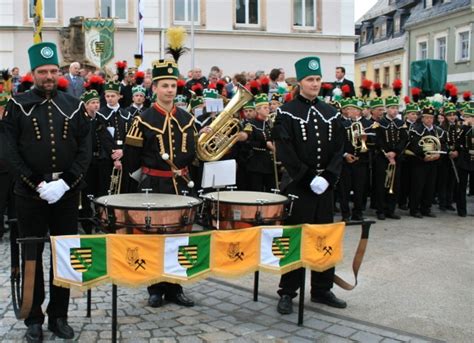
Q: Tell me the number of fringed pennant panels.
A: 6